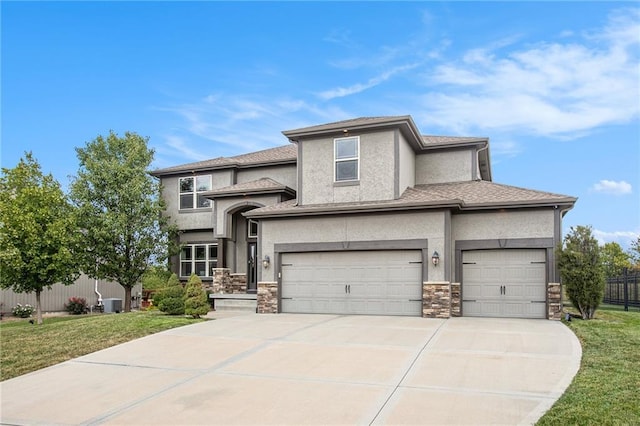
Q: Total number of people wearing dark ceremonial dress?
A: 0